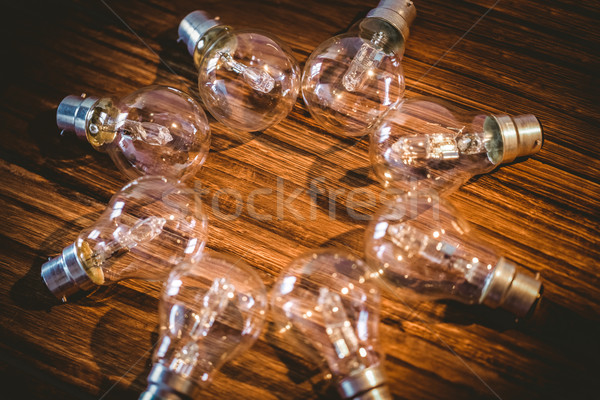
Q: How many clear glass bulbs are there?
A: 8